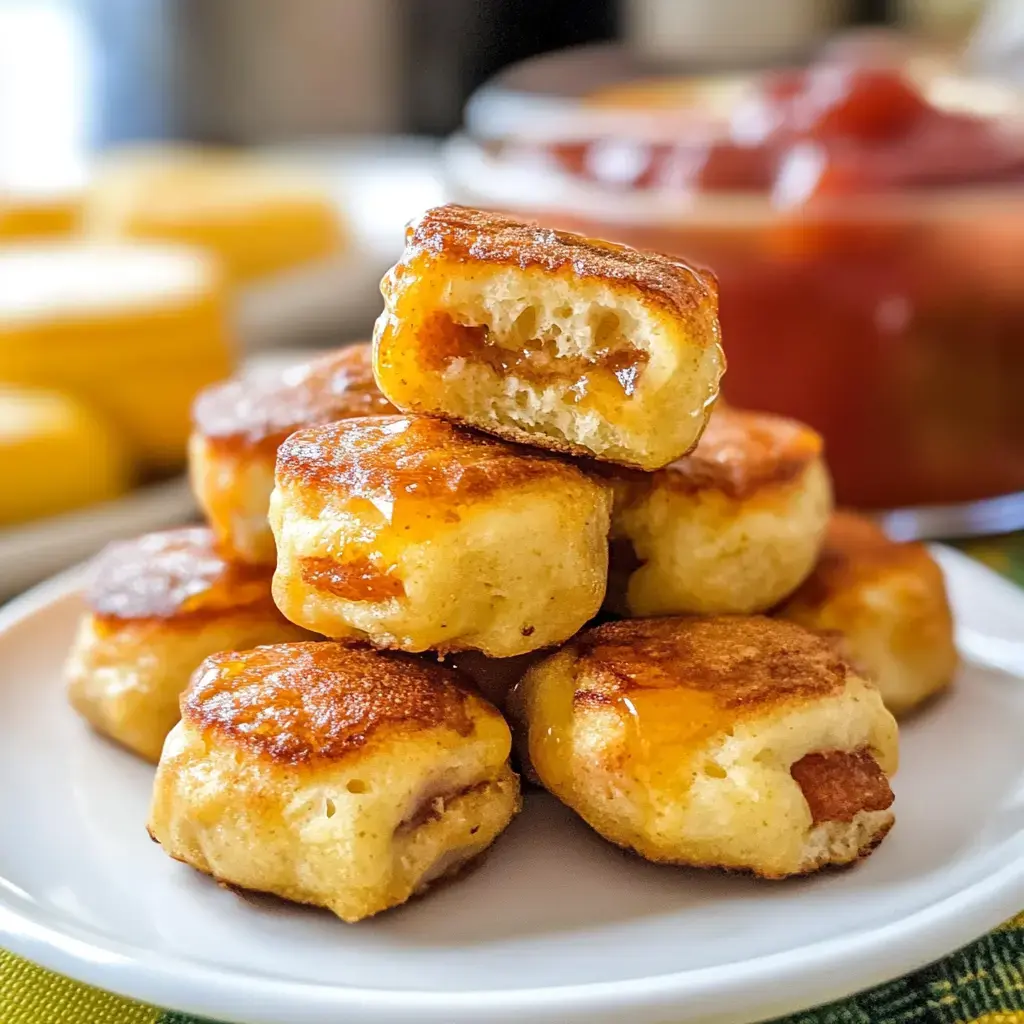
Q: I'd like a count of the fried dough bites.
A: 8